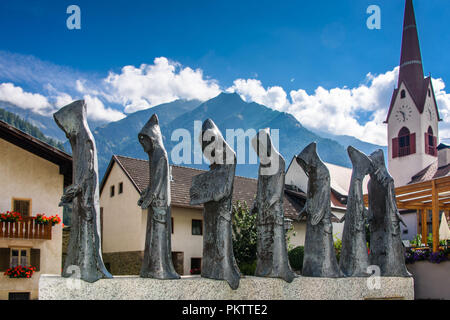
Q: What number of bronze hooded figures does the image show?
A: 7